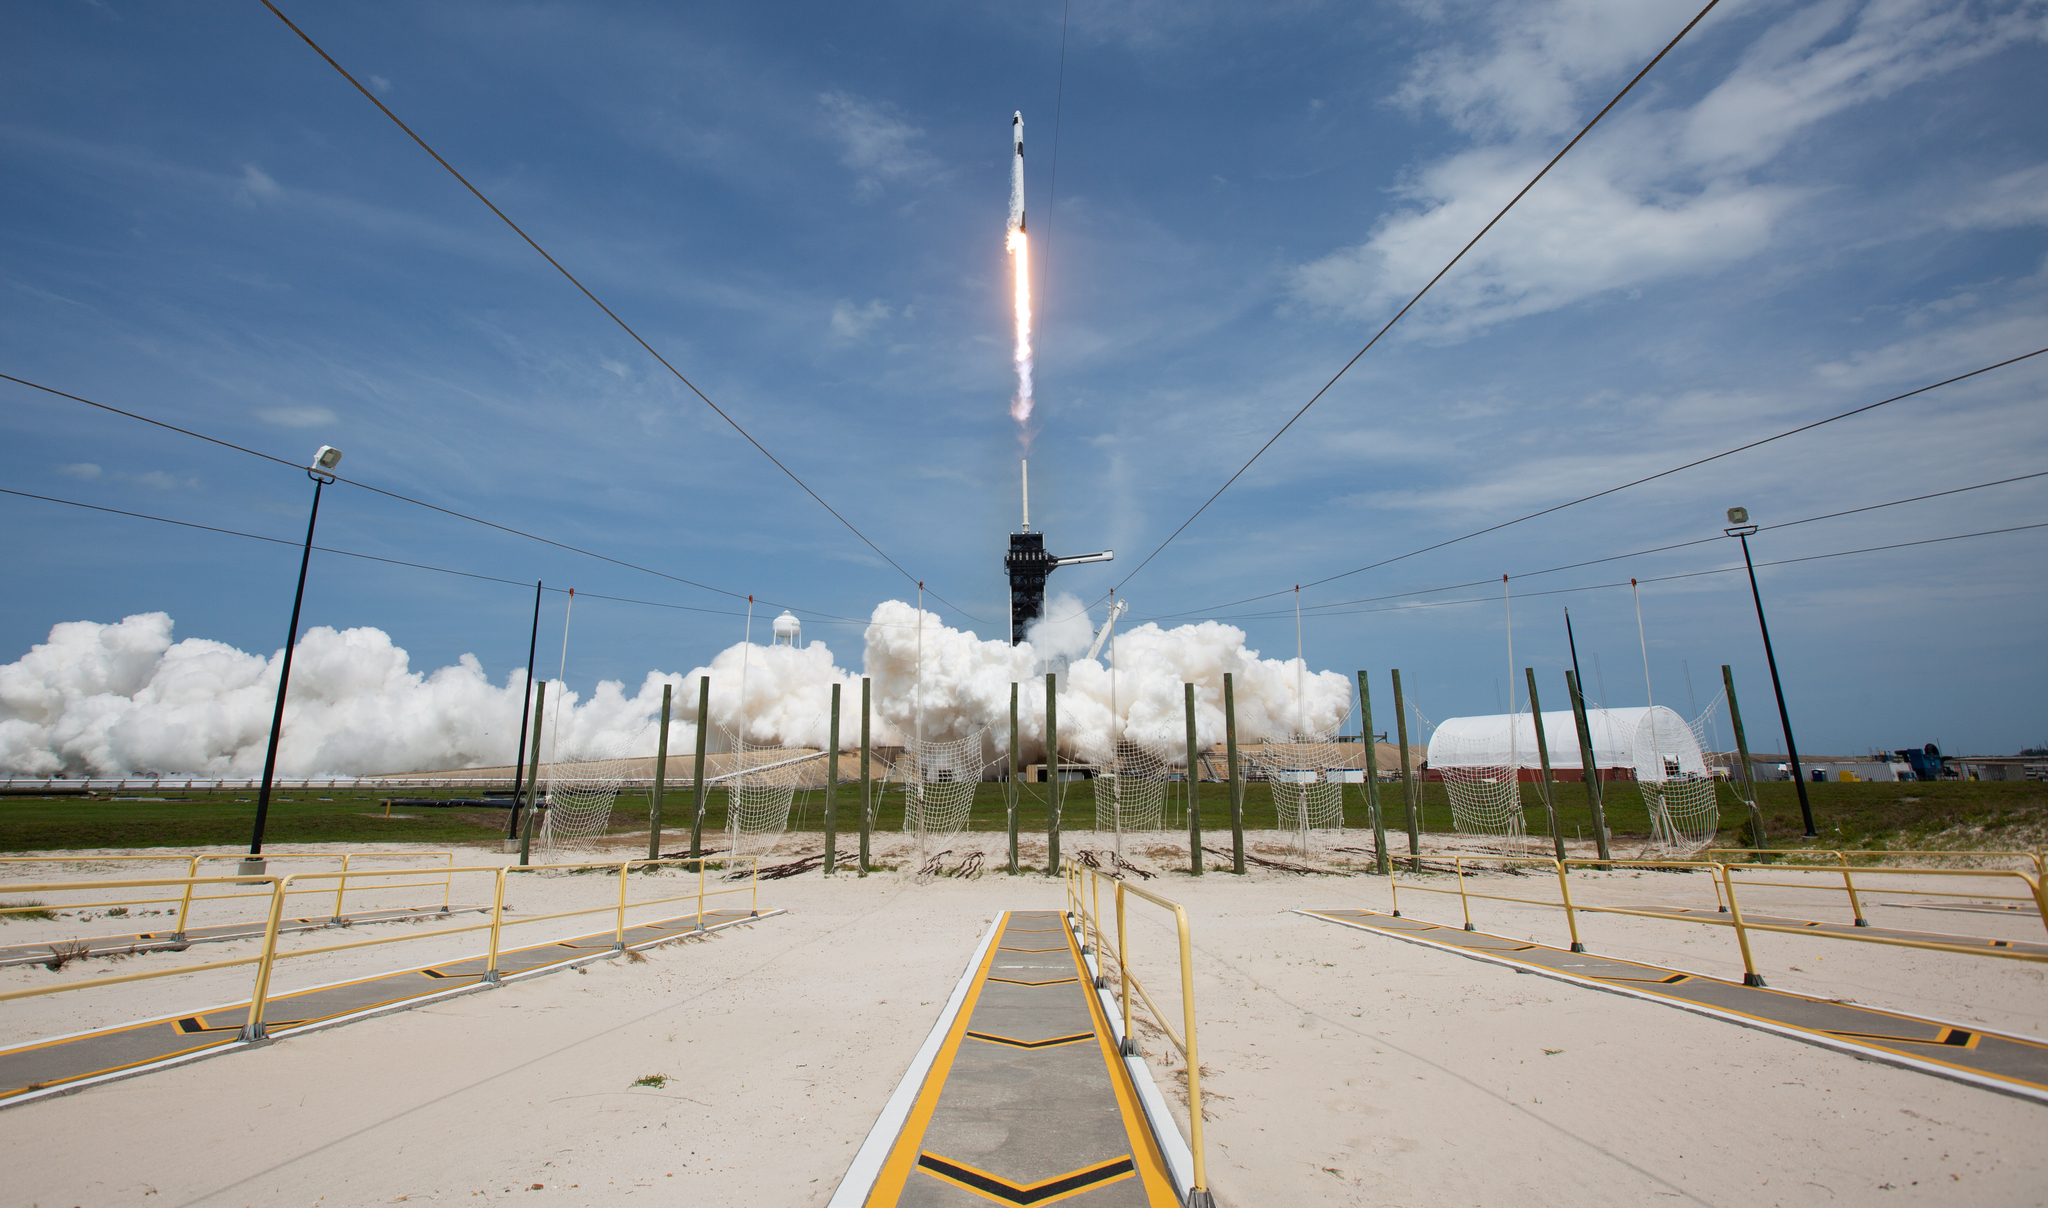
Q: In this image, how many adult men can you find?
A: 0